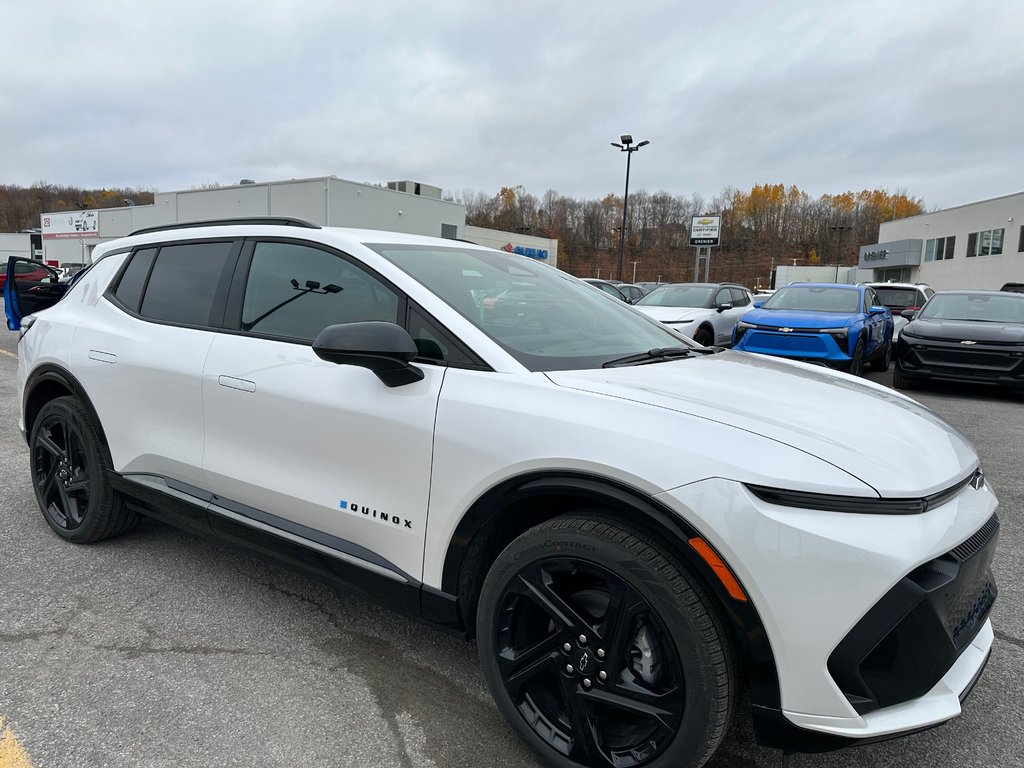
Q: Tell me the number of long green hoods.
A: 0